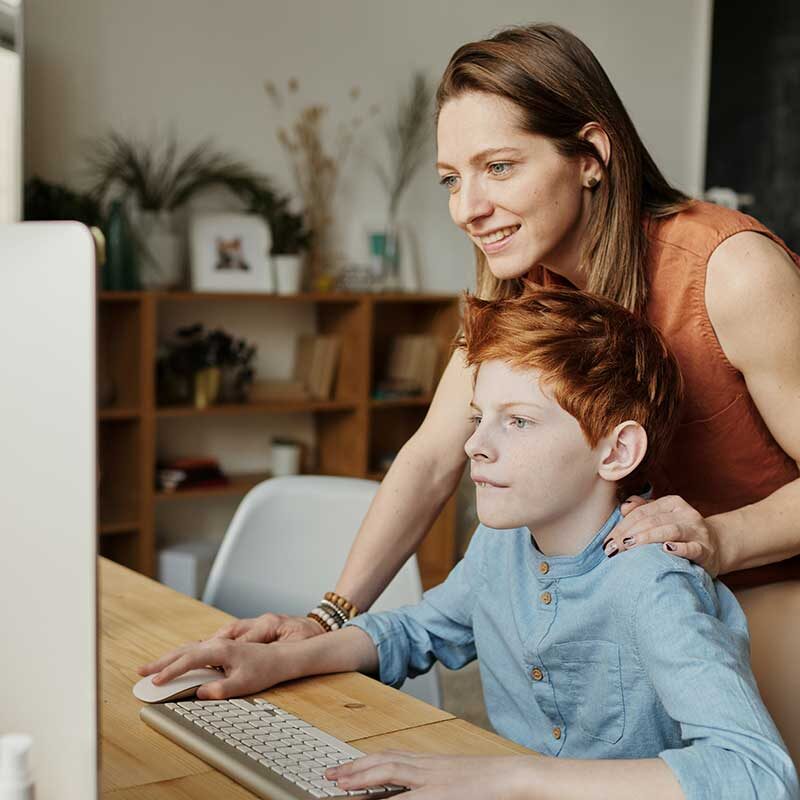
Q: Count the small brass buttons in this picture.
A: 4